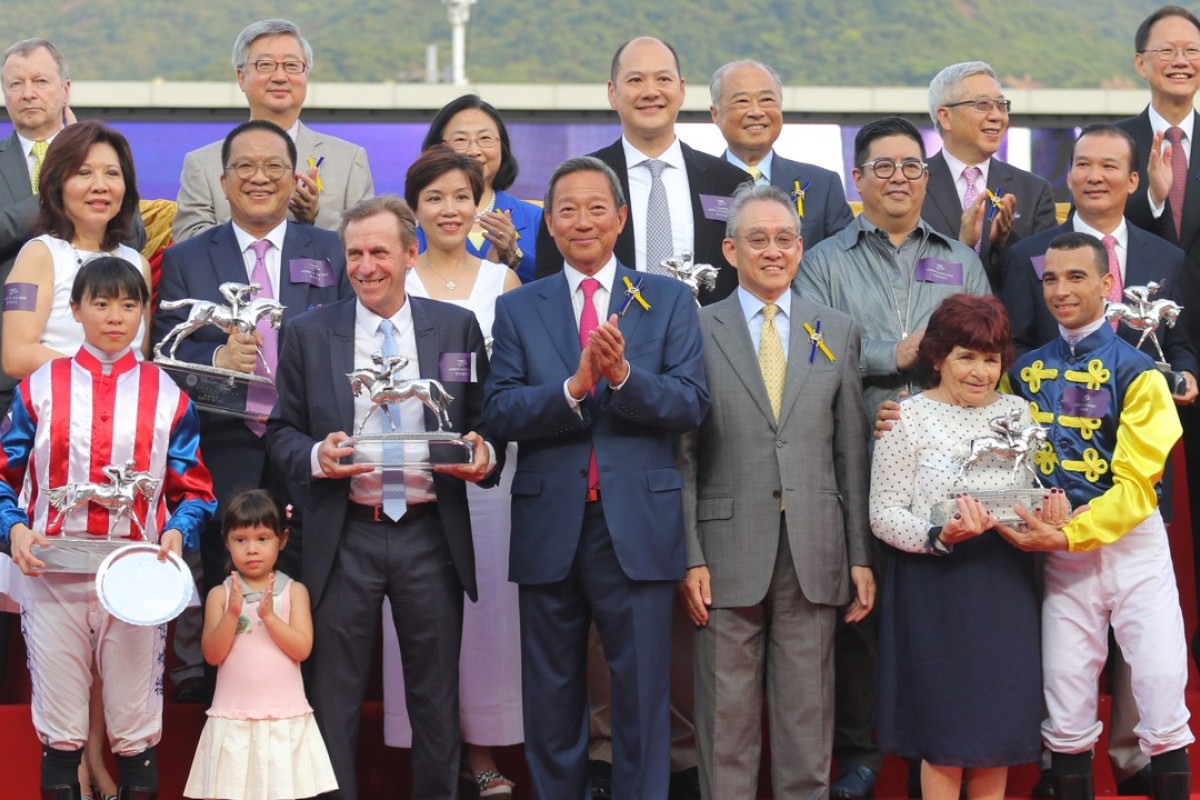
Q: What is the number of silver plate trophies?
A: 1